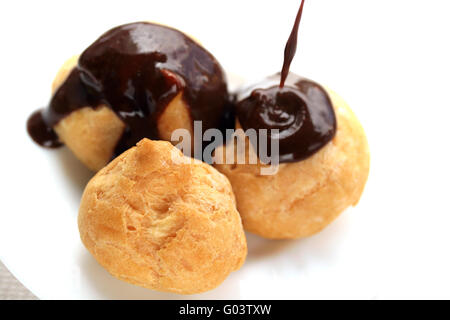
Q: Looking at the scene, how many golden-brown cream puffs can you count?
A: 3